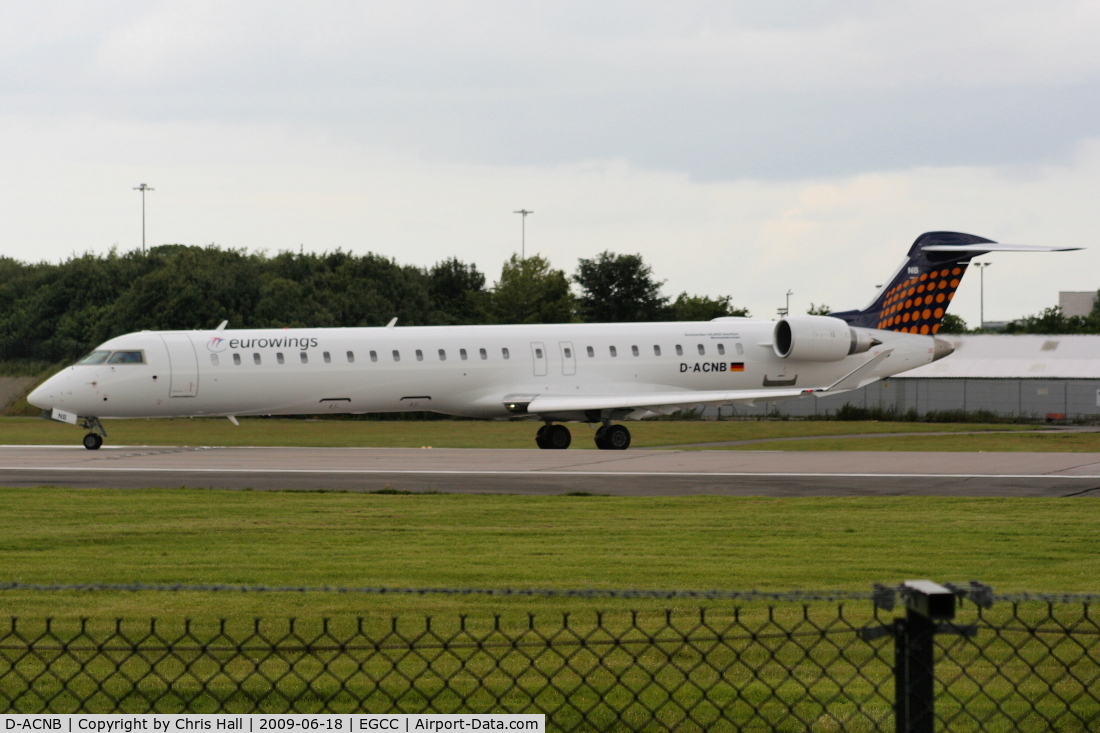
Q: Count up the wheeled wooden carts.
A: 0